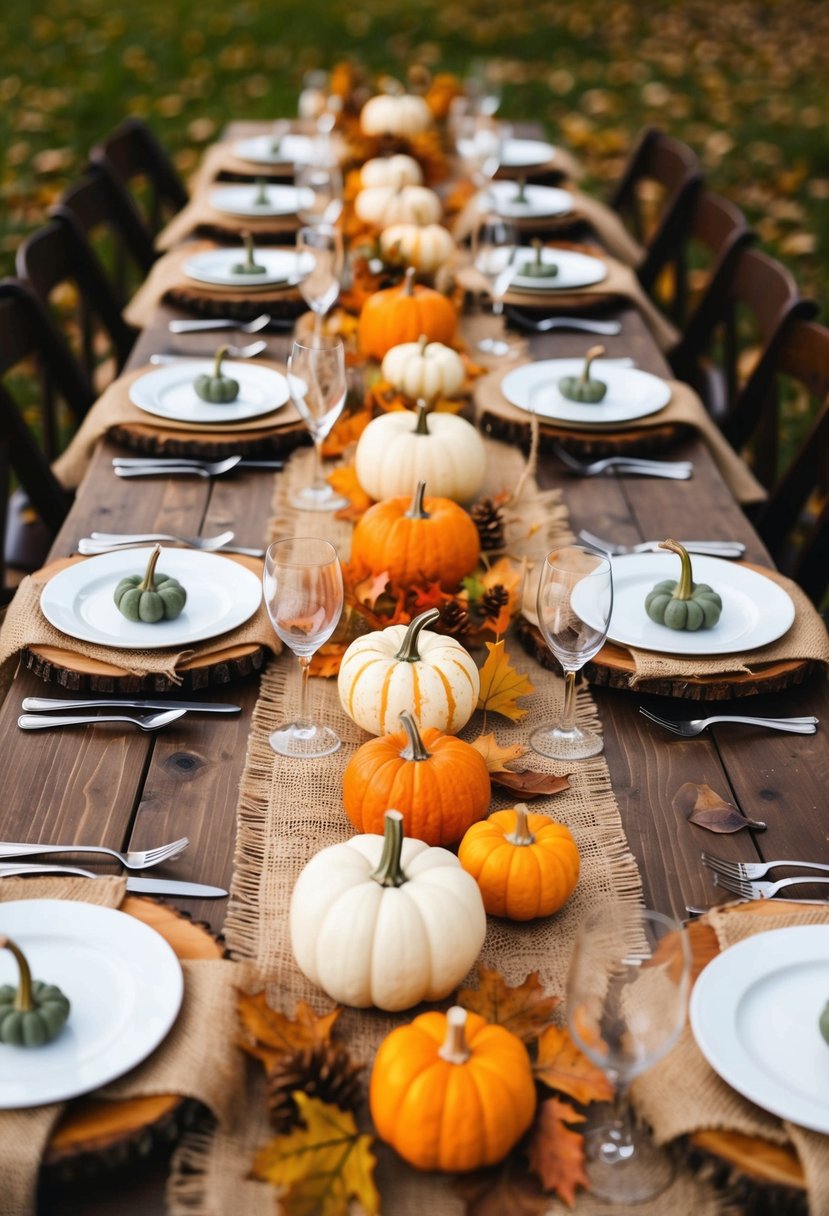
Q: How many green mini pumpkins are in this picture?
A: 11